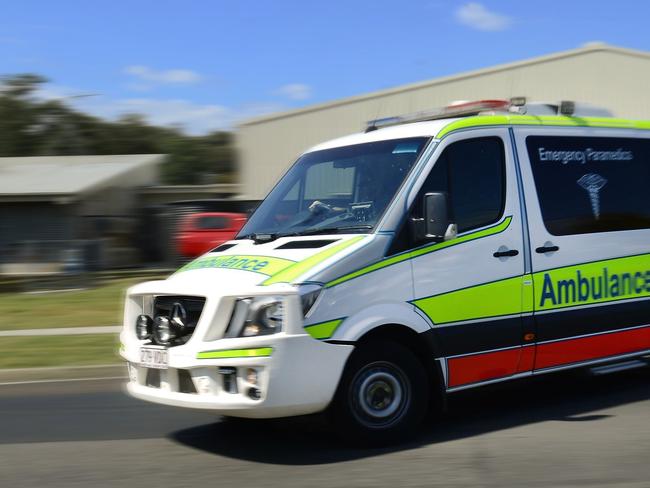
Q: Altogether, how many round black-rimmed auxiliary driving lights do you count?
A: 2